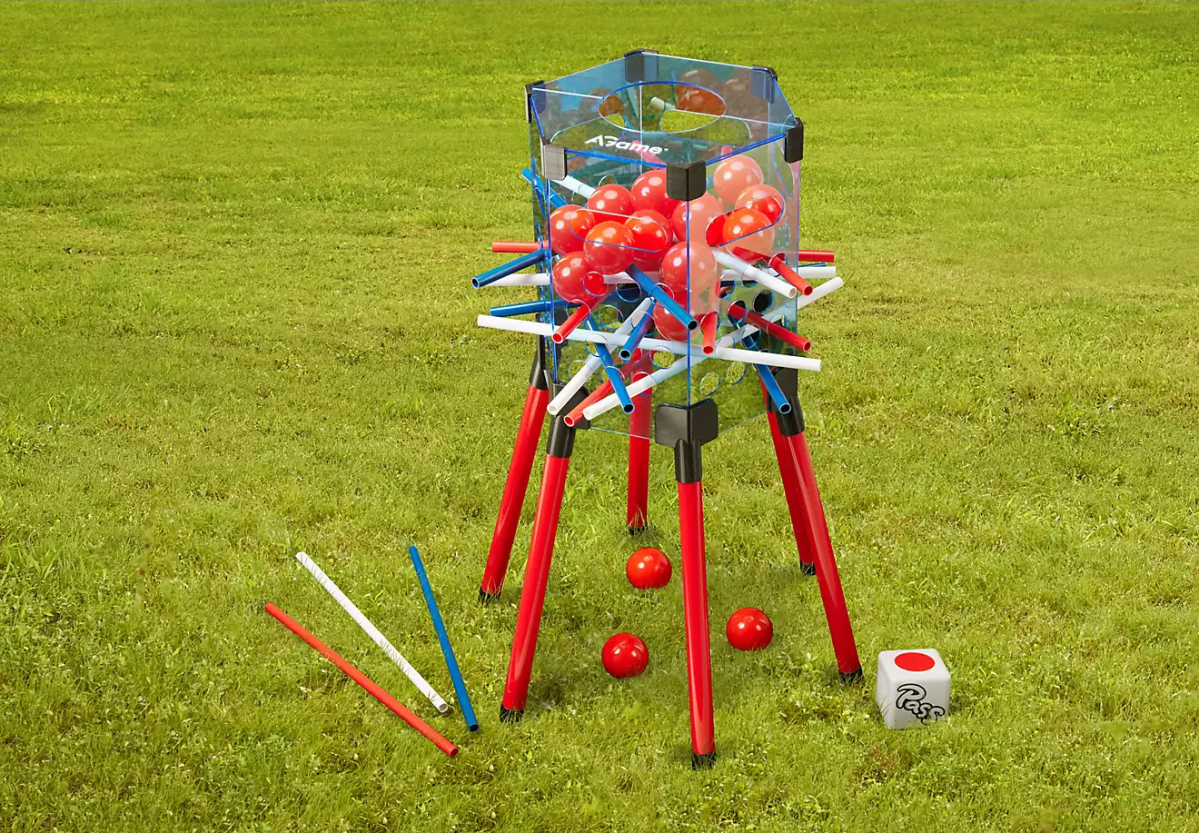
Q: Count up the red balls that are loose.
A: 3